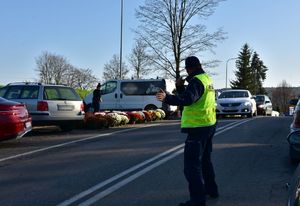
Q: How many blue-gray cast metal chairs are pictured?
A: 0